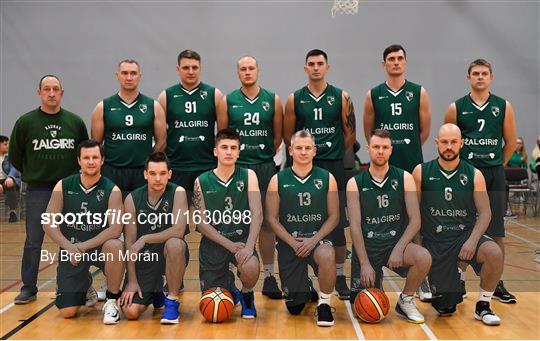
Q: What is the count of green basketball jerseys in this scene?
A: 12